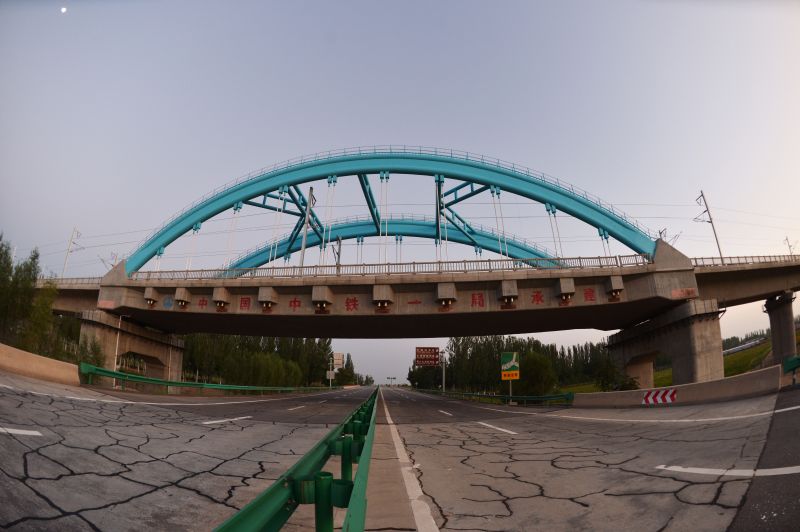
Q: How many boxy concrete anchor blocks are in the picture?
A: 10